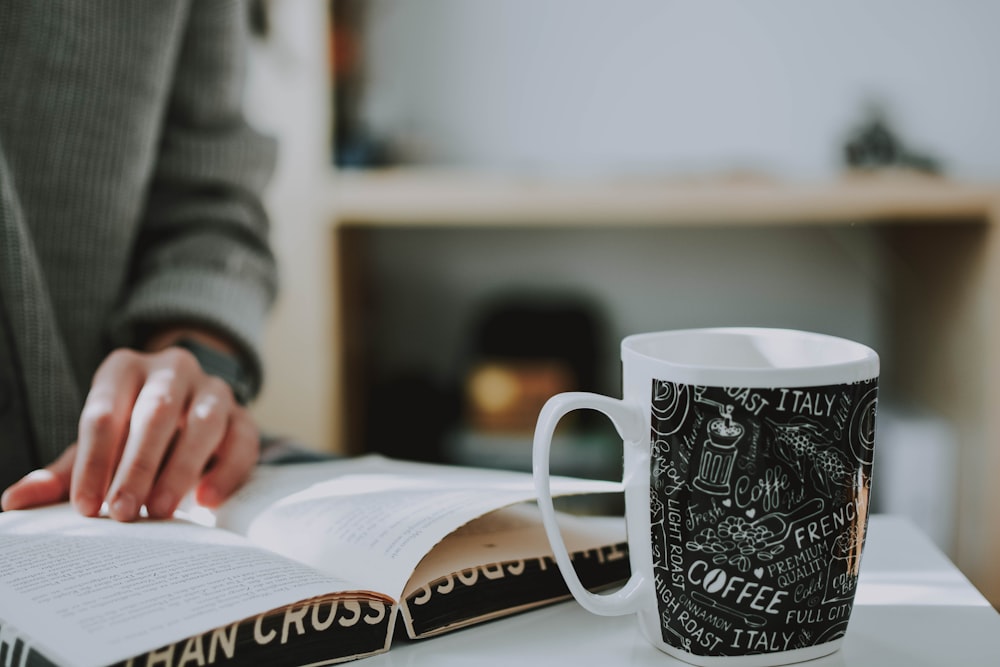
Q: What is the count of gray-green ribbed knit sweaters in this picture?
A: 1